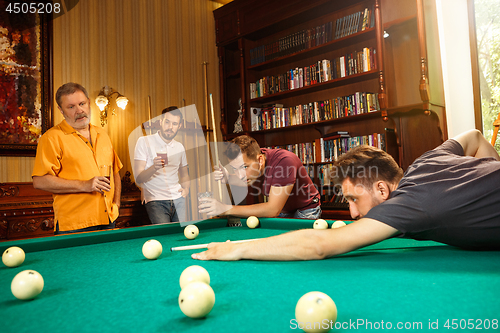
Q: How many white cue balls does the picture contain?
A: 10